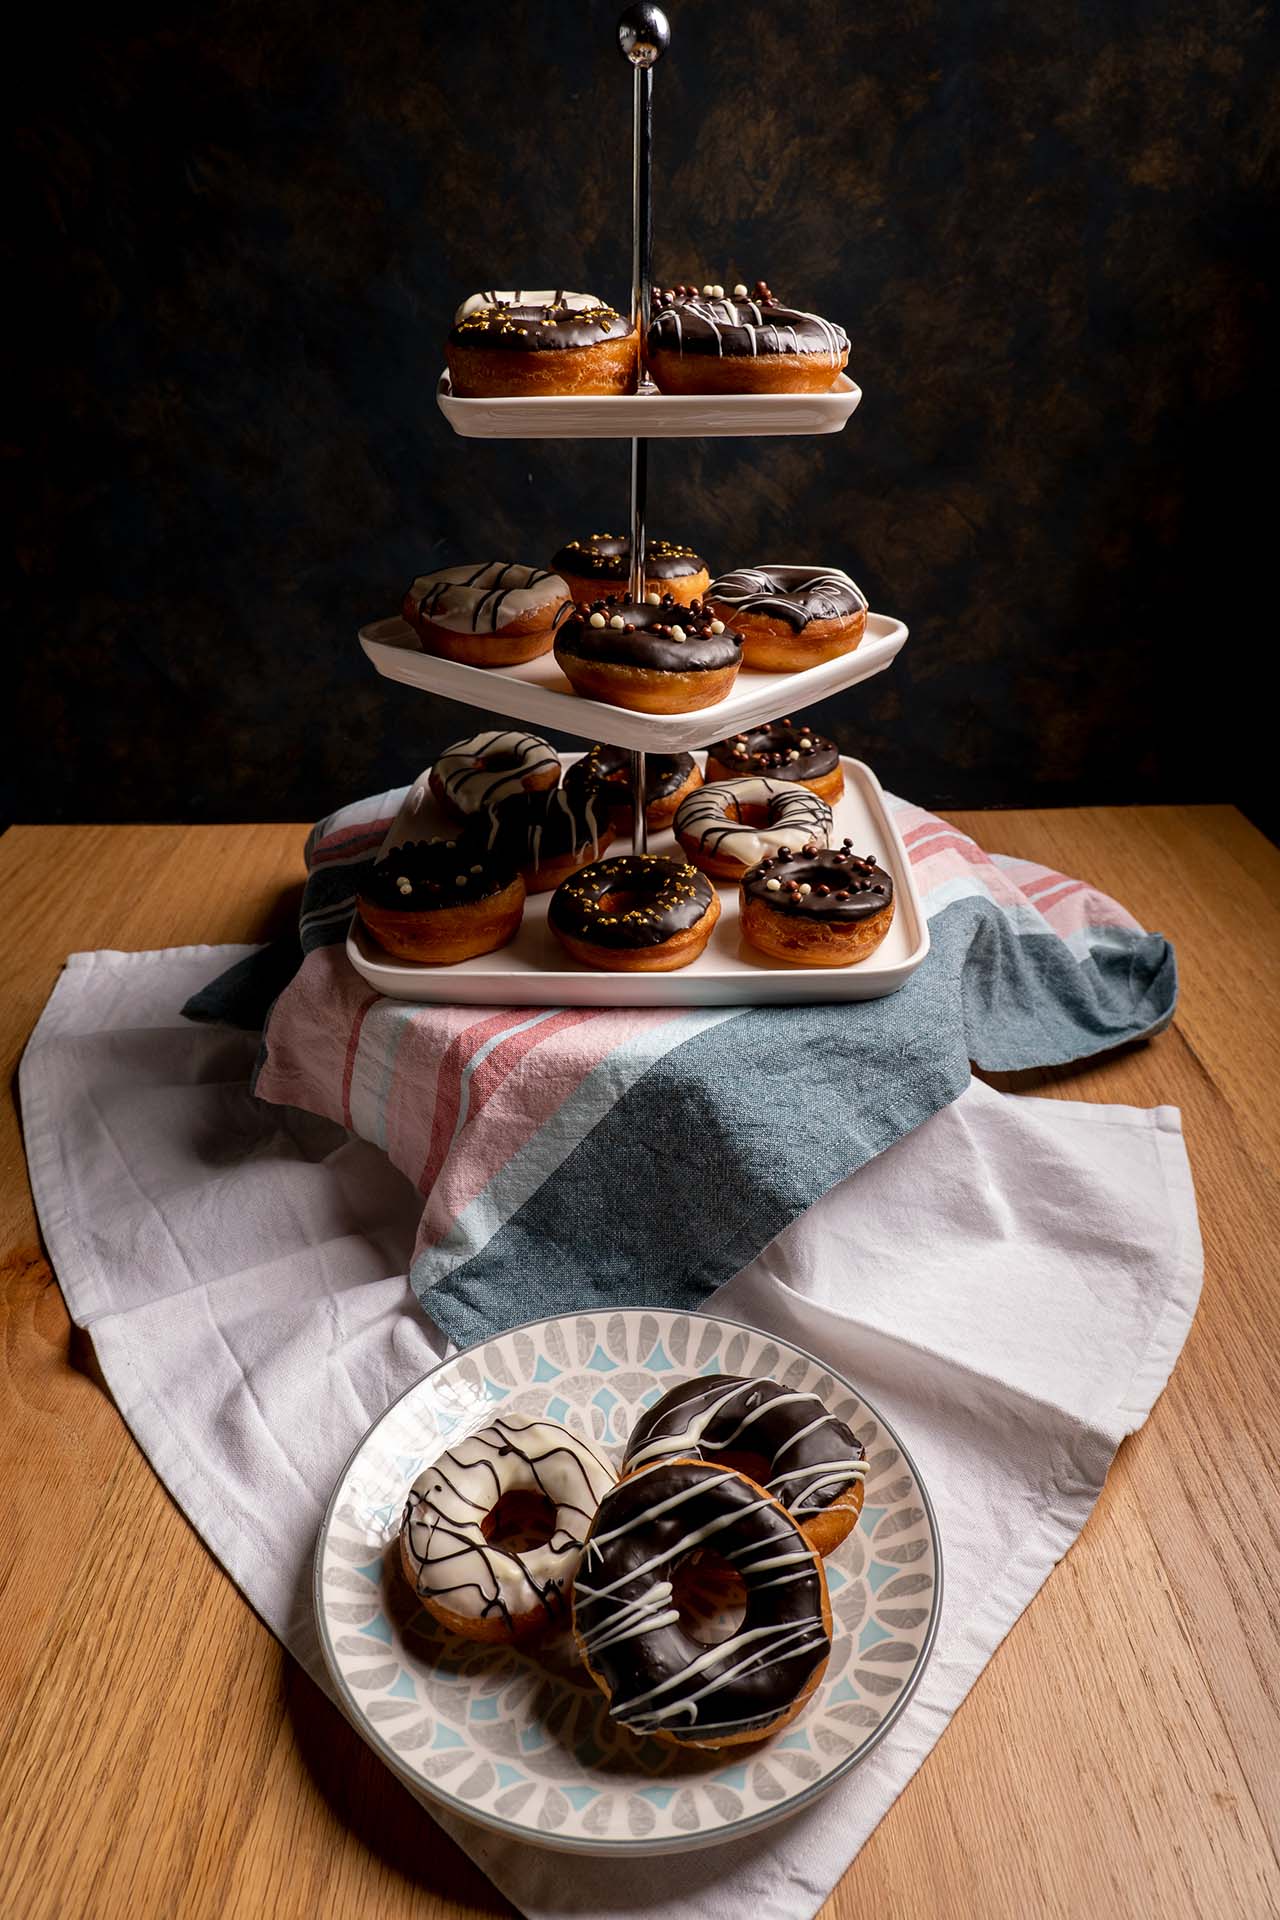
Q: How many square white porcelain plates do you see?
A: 3